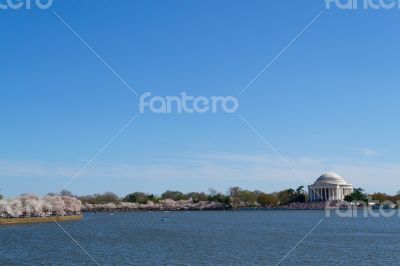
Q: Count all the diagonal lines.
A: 6